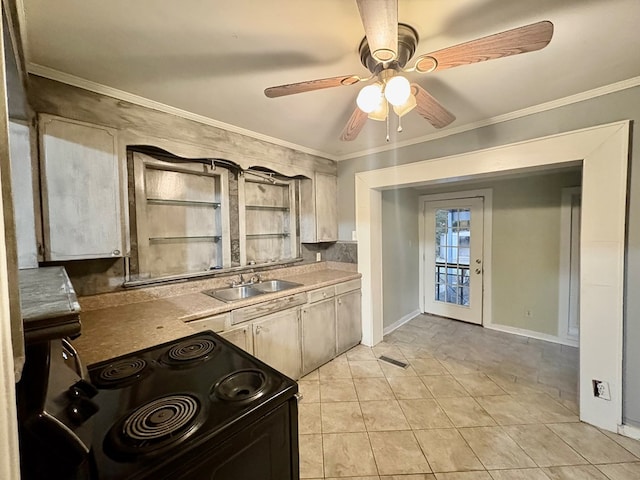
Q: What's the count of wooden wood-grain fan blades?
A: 5